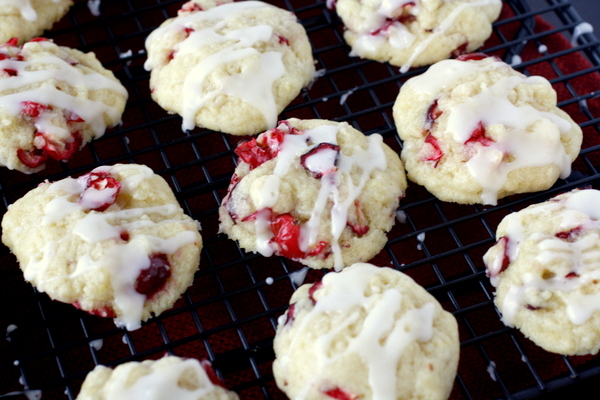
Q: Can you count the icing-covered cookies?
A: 10